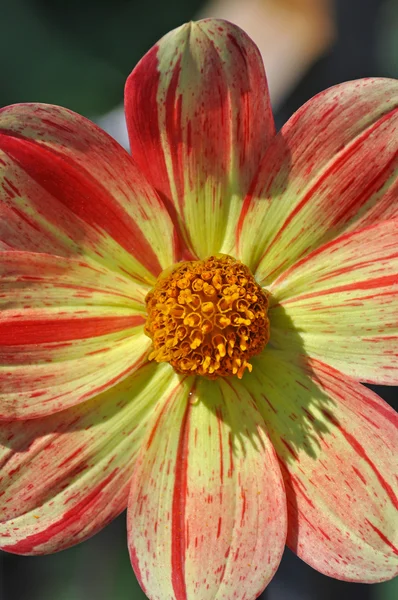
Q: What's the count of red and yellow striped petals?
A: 8